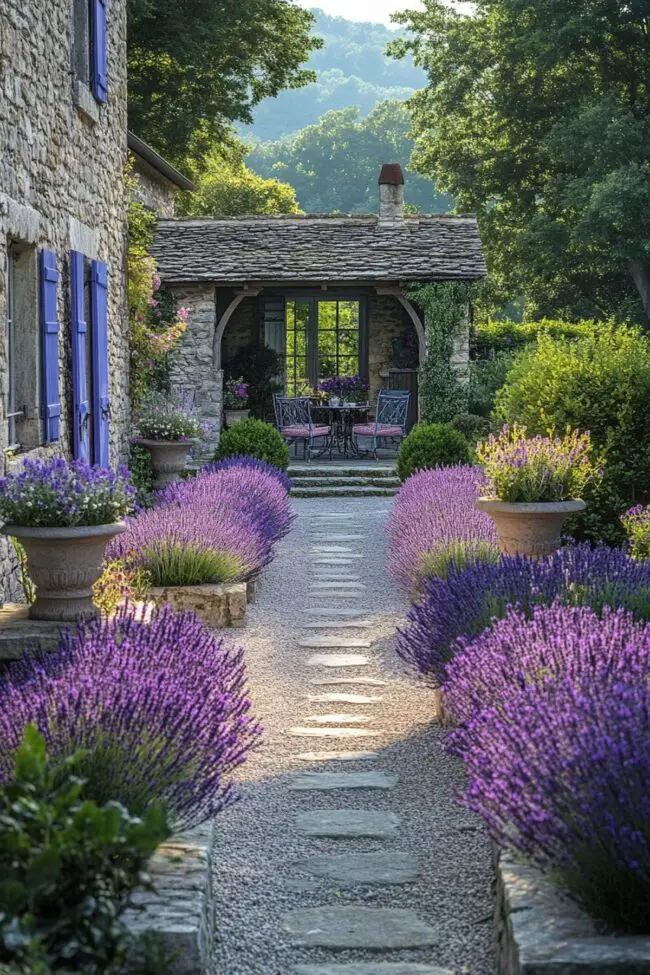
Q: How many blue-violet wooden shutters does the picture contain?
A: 4